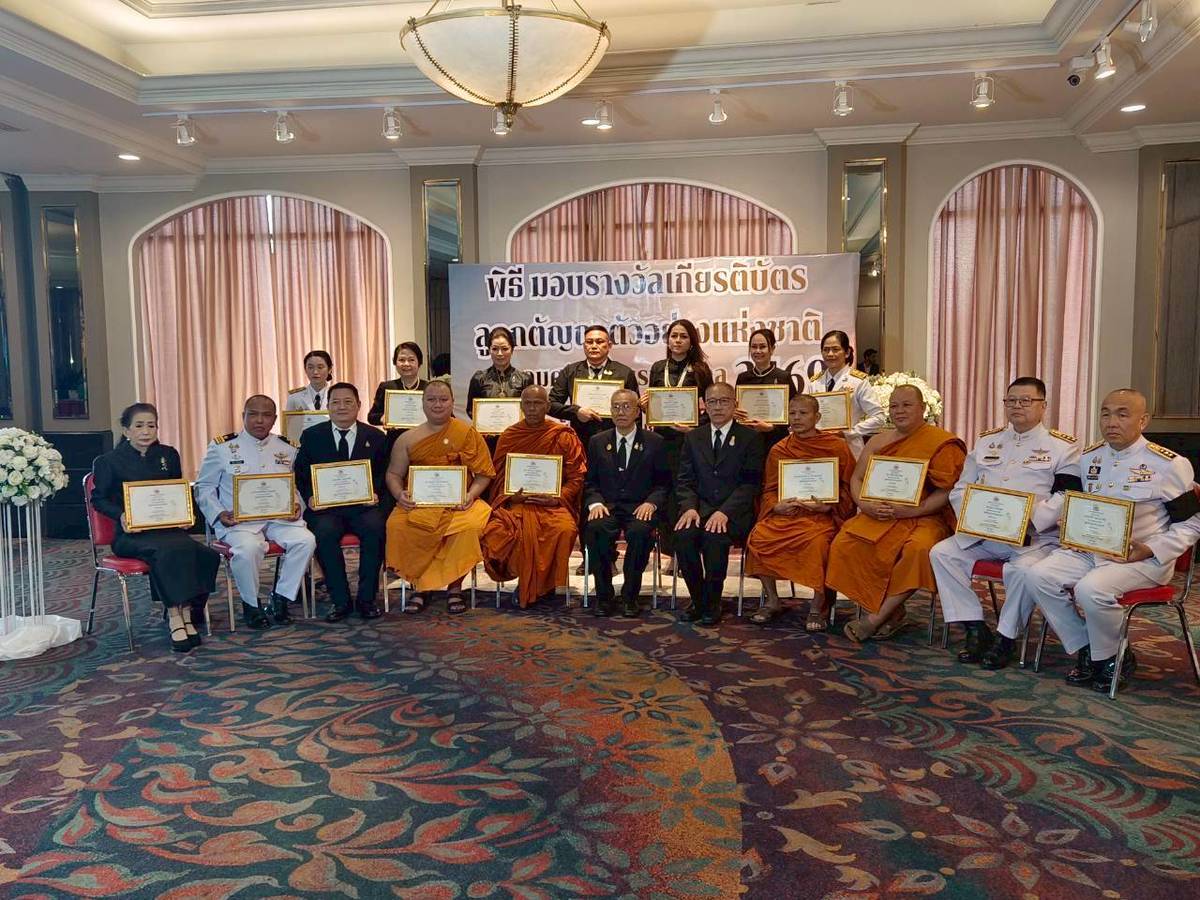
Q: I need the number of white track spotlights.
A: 10